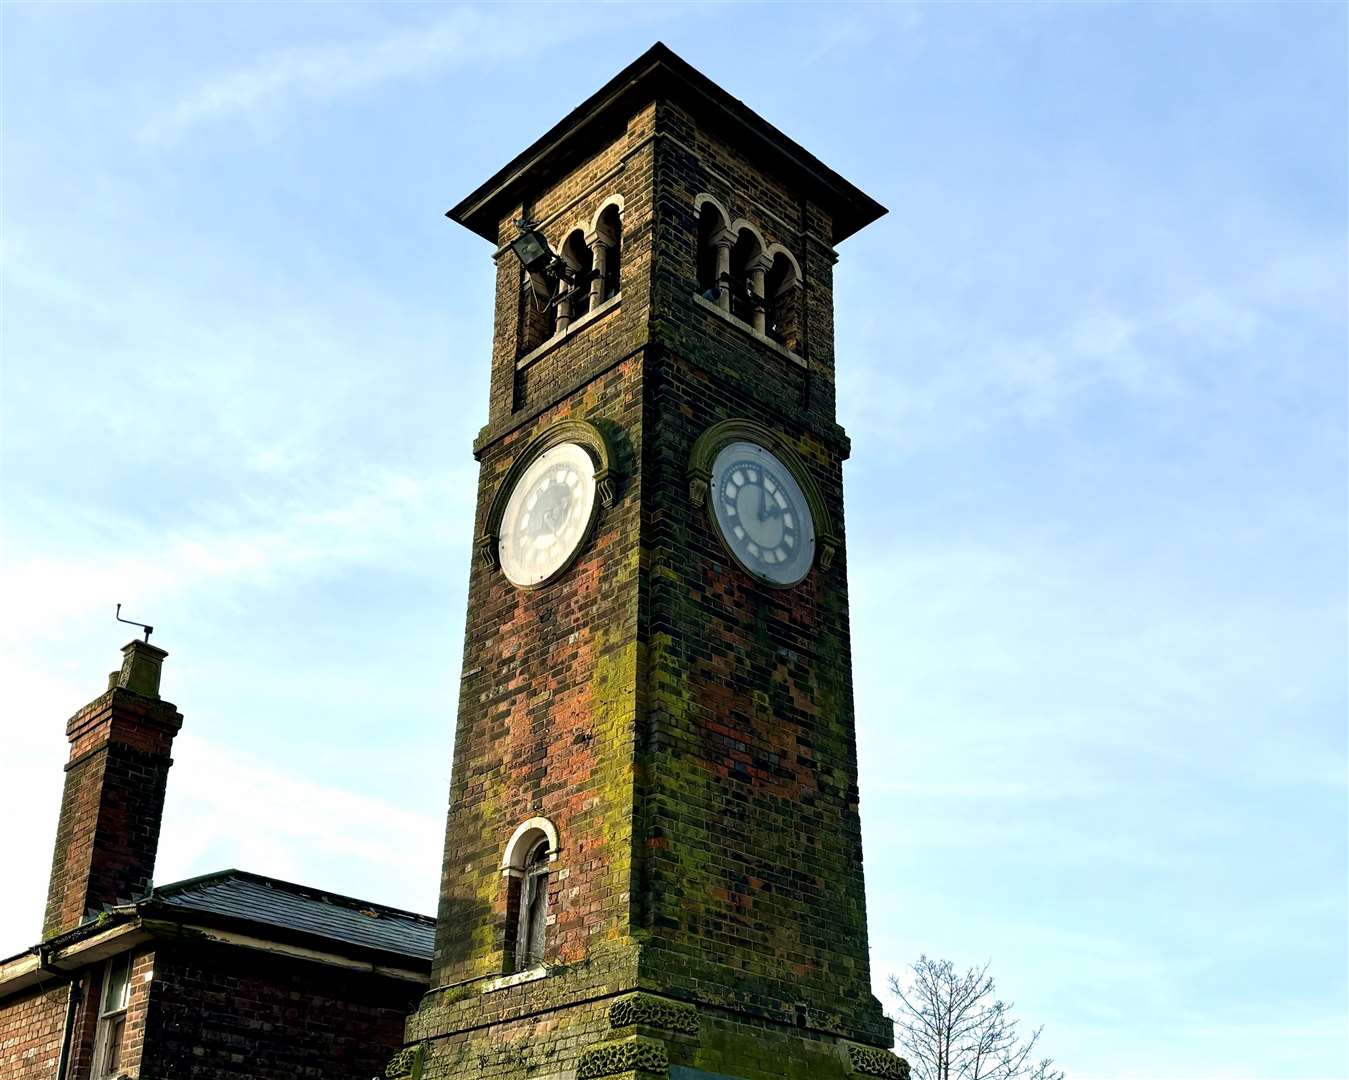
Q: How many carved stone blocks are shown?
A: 4